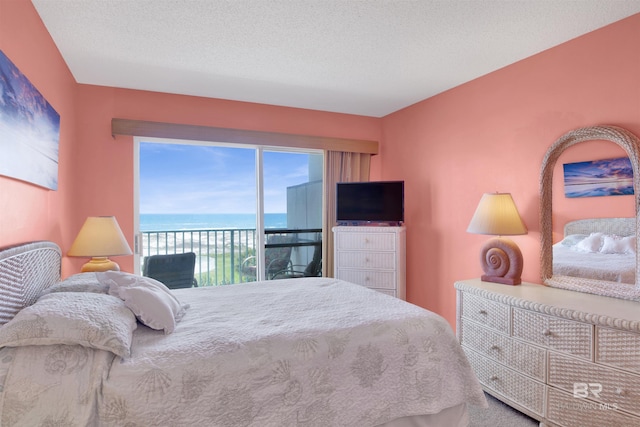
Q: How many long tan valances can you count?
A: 1